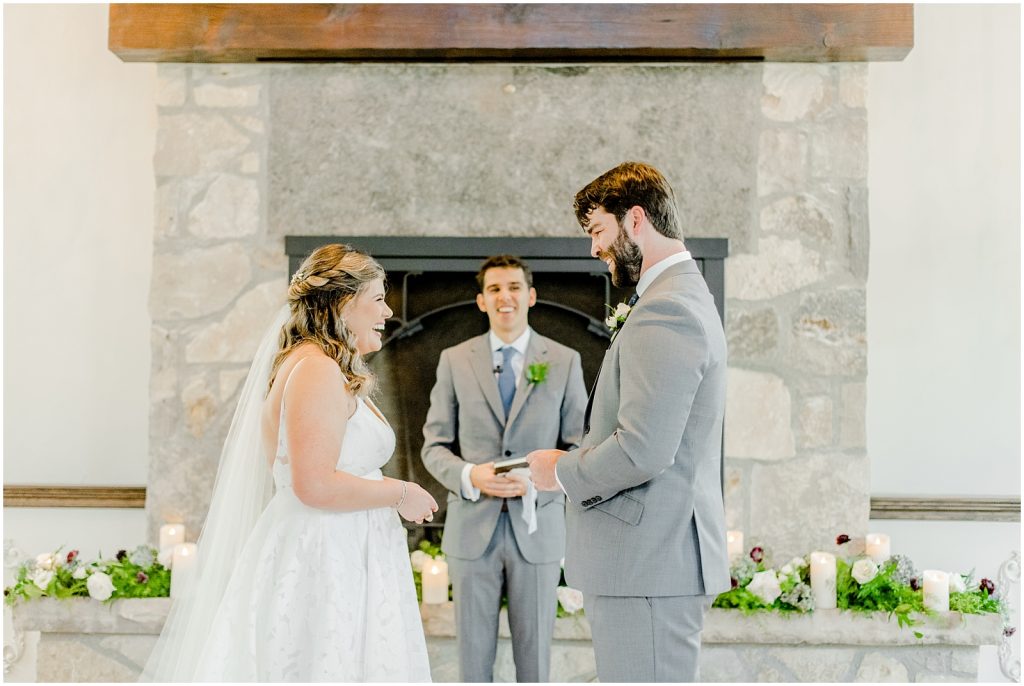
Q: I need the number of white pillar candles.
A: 7